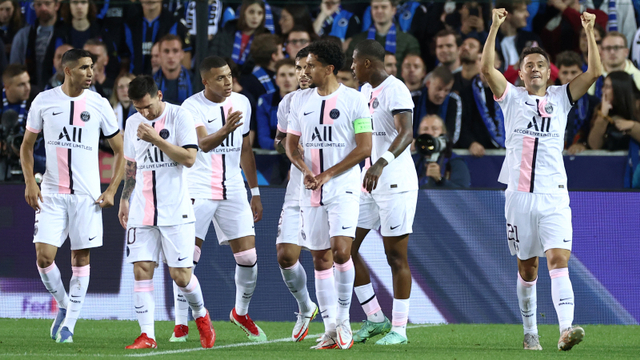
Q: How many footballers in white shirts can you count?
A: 7